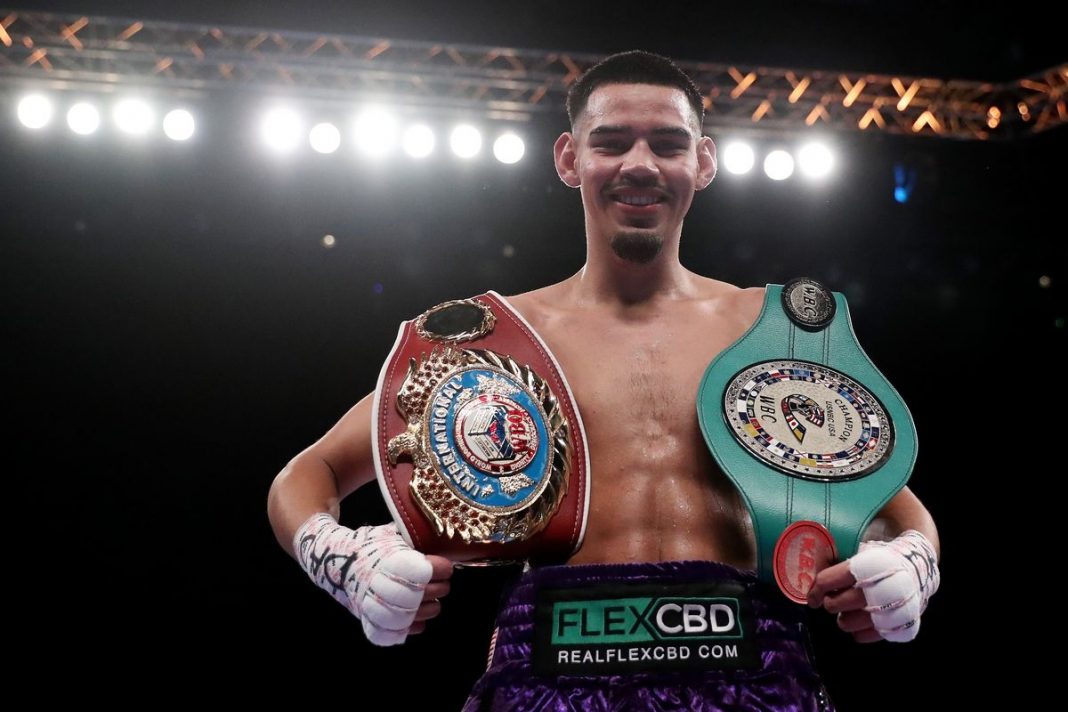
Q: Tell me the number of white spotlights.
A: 13